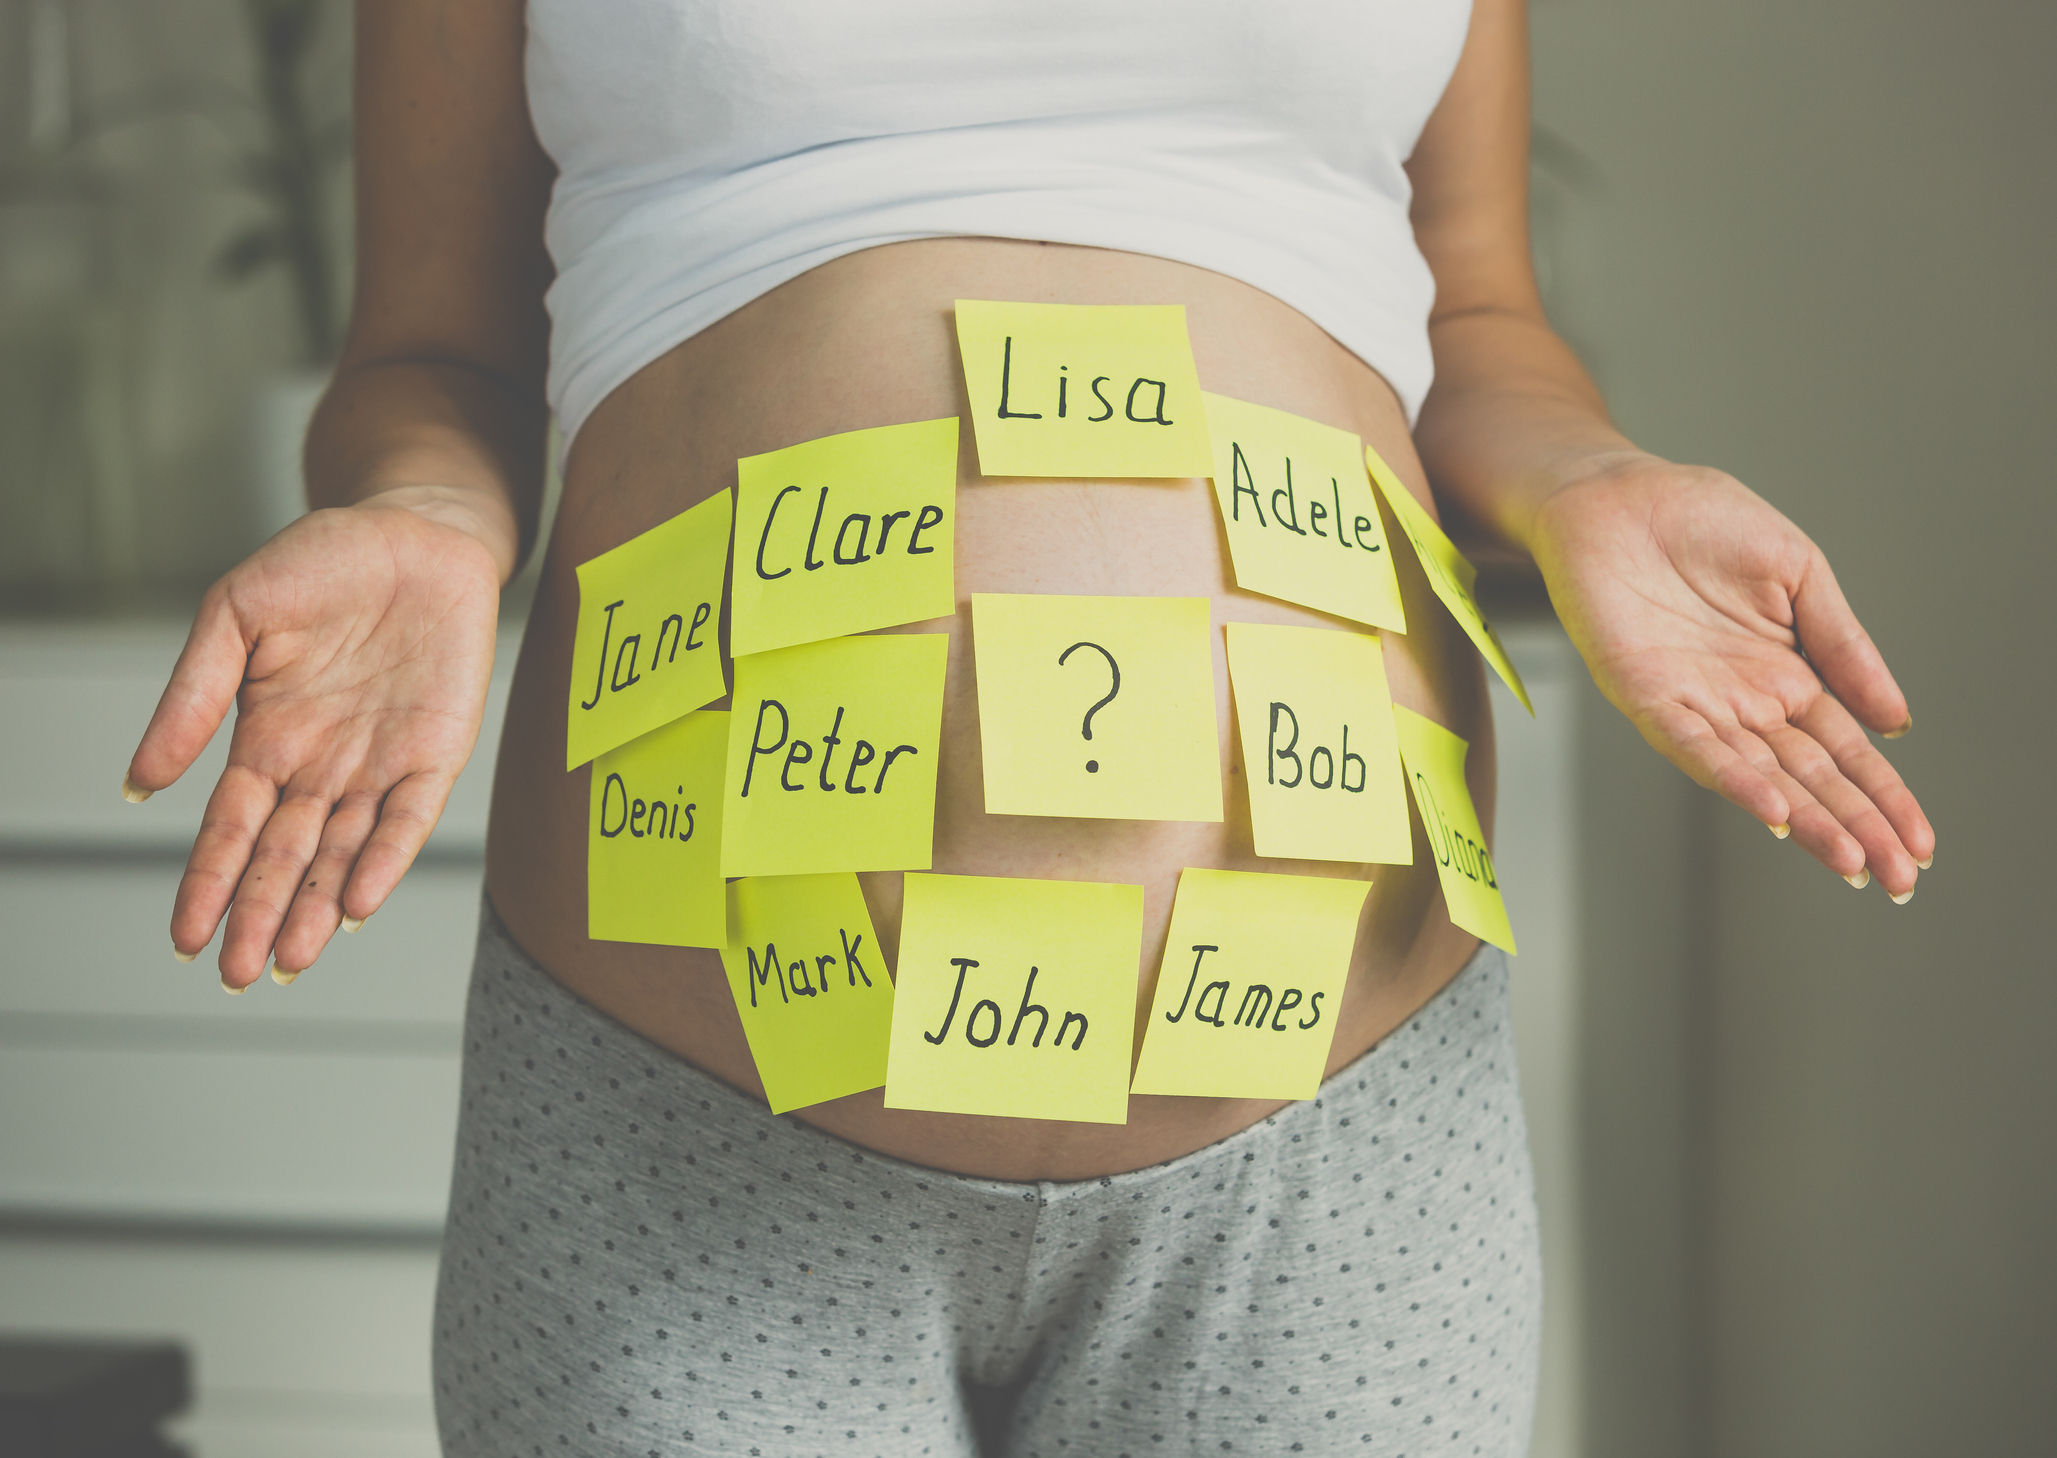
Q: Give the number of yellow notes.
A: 13